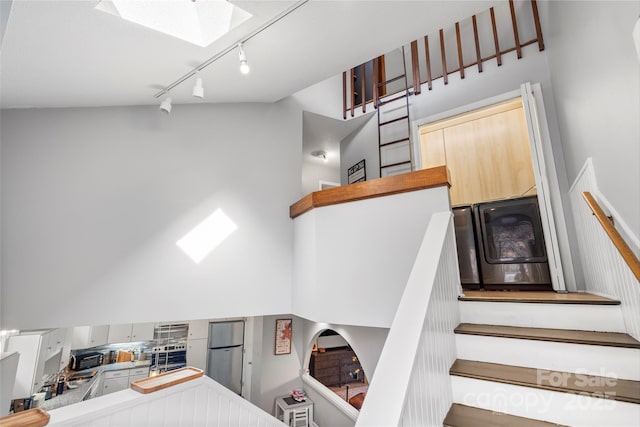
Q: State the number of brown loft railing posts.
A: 12